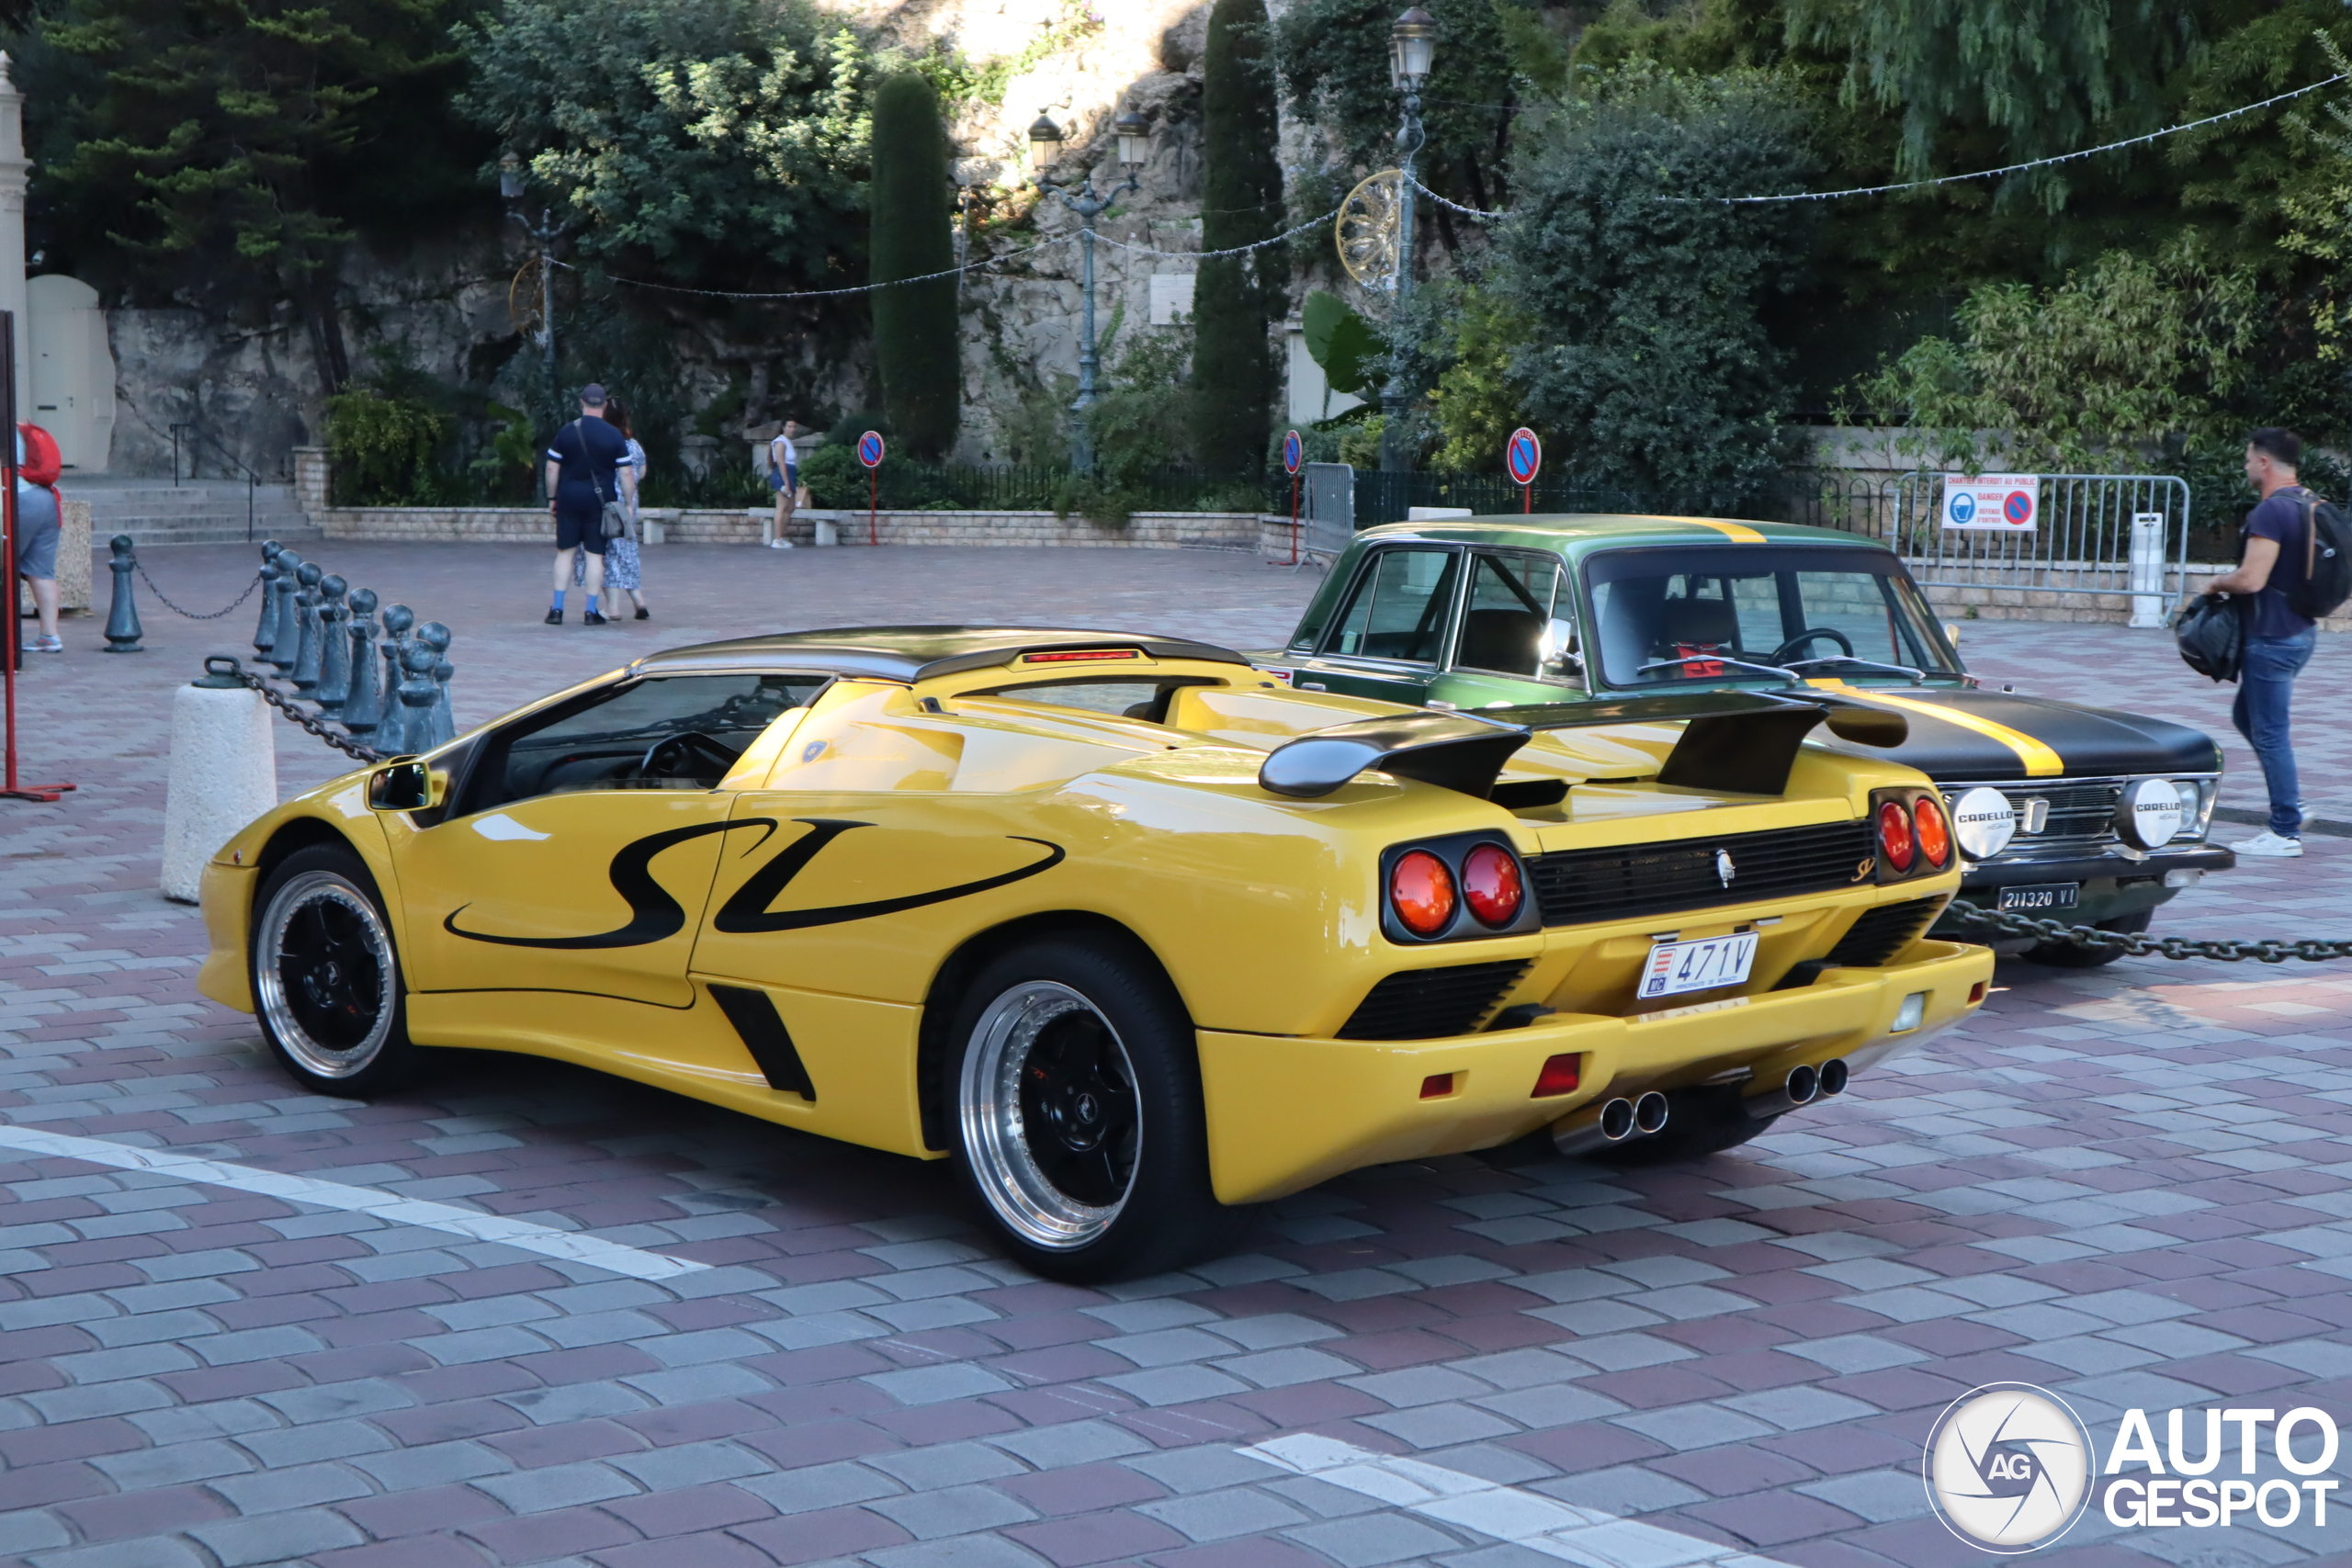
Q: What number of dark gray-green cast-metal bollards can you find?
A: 9